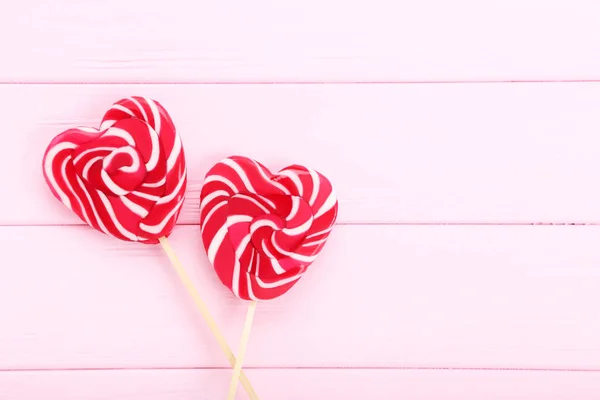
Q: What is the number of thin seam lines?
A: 3